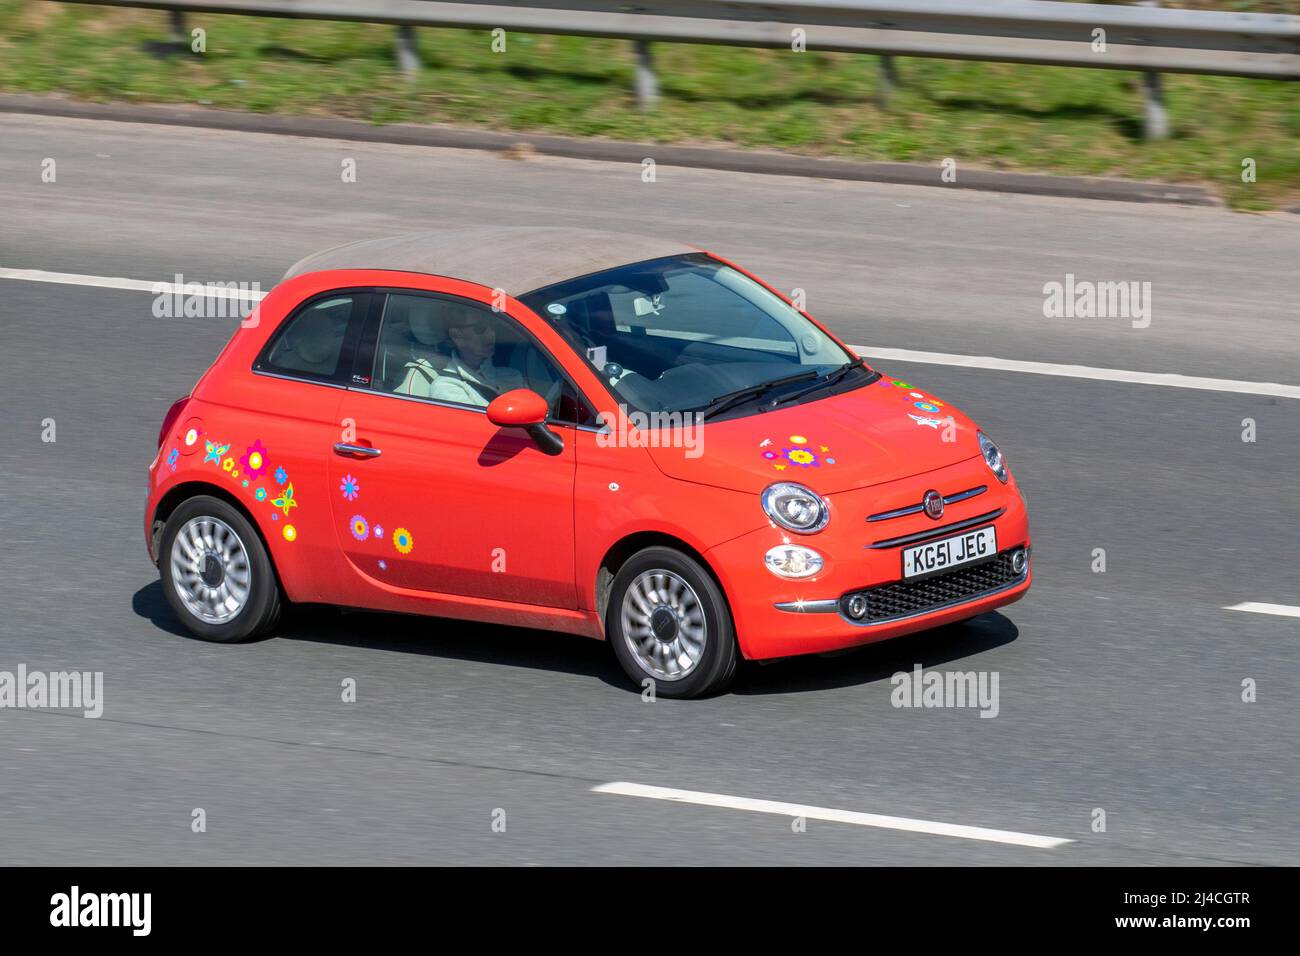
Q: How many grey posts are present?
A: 5